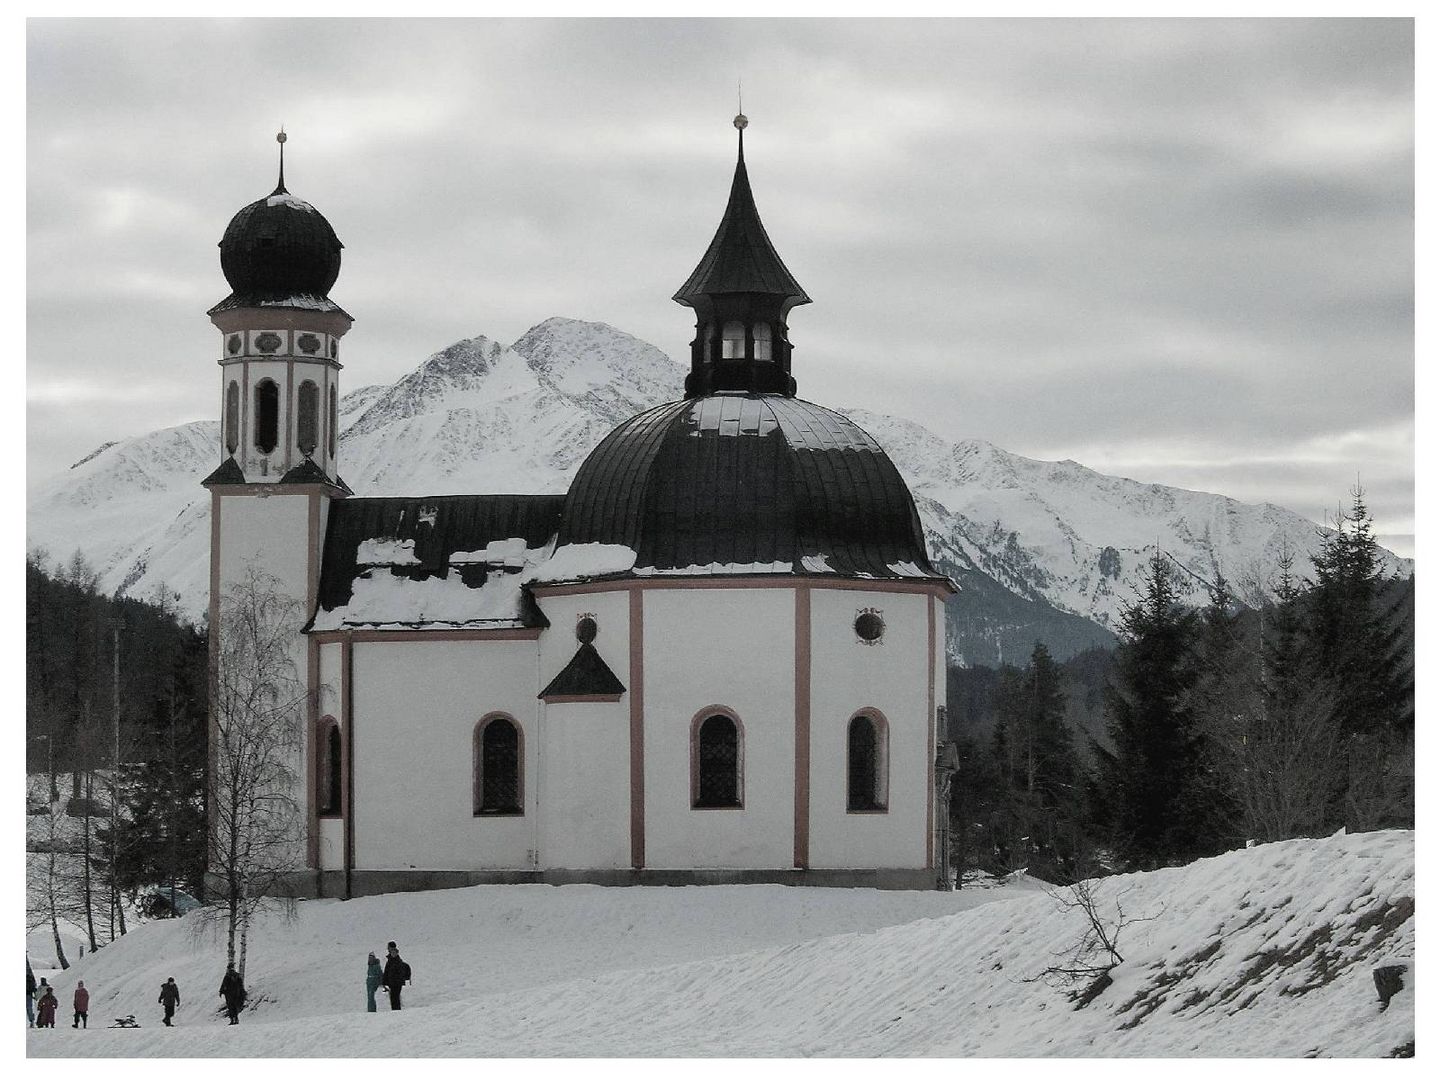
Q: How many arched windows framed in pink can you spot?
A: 4